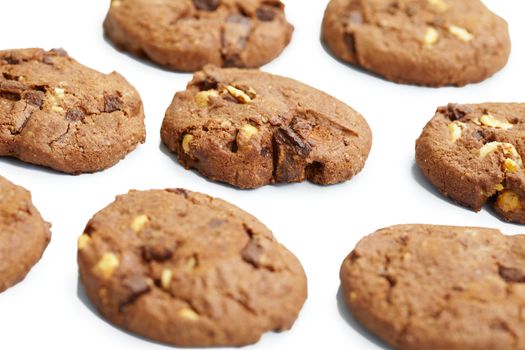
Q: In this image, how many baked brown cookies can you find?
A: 8